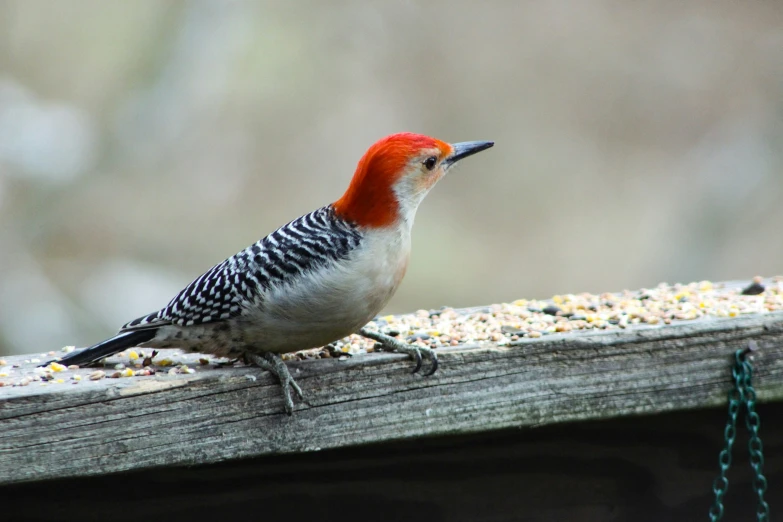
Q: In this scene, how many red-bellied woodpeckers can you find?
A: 1